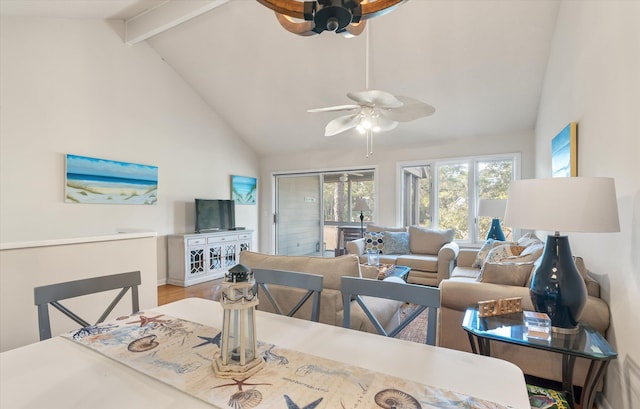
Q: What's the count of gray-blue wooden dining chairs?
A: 3